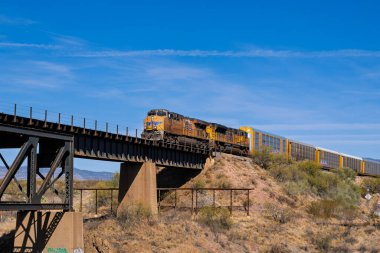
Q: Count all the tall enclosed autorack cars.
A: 5